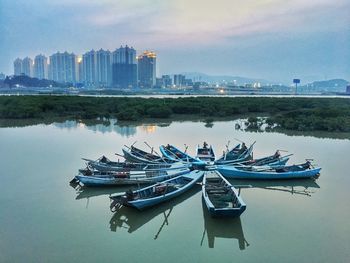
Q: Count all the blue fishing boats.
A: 10